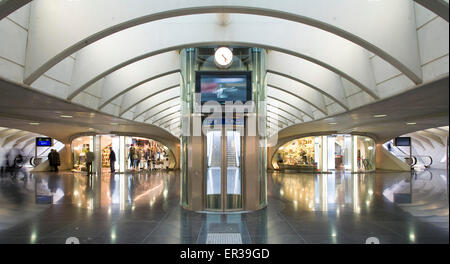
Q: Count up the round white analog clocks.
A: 1